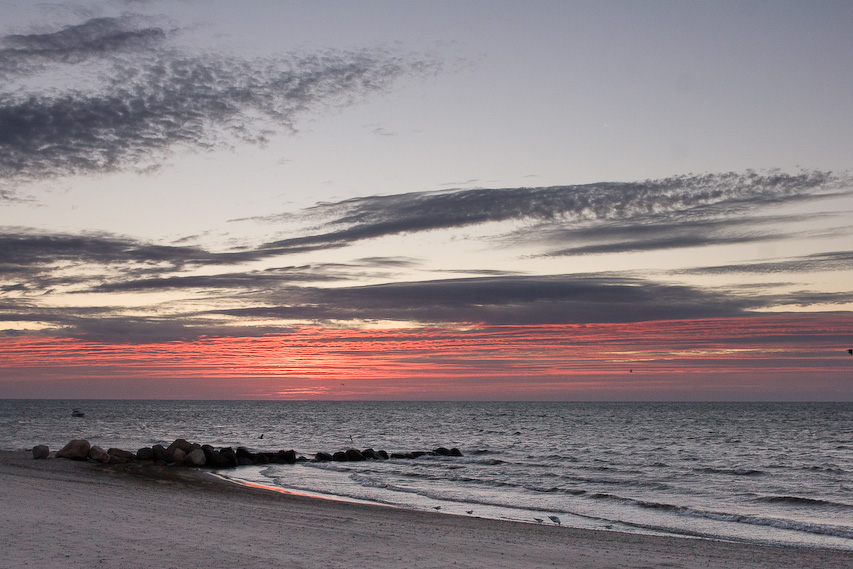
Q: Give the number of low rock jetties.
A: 1